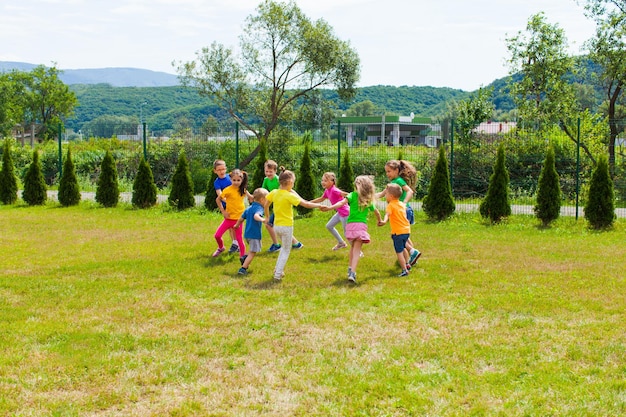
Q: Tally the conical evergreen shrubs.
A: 15